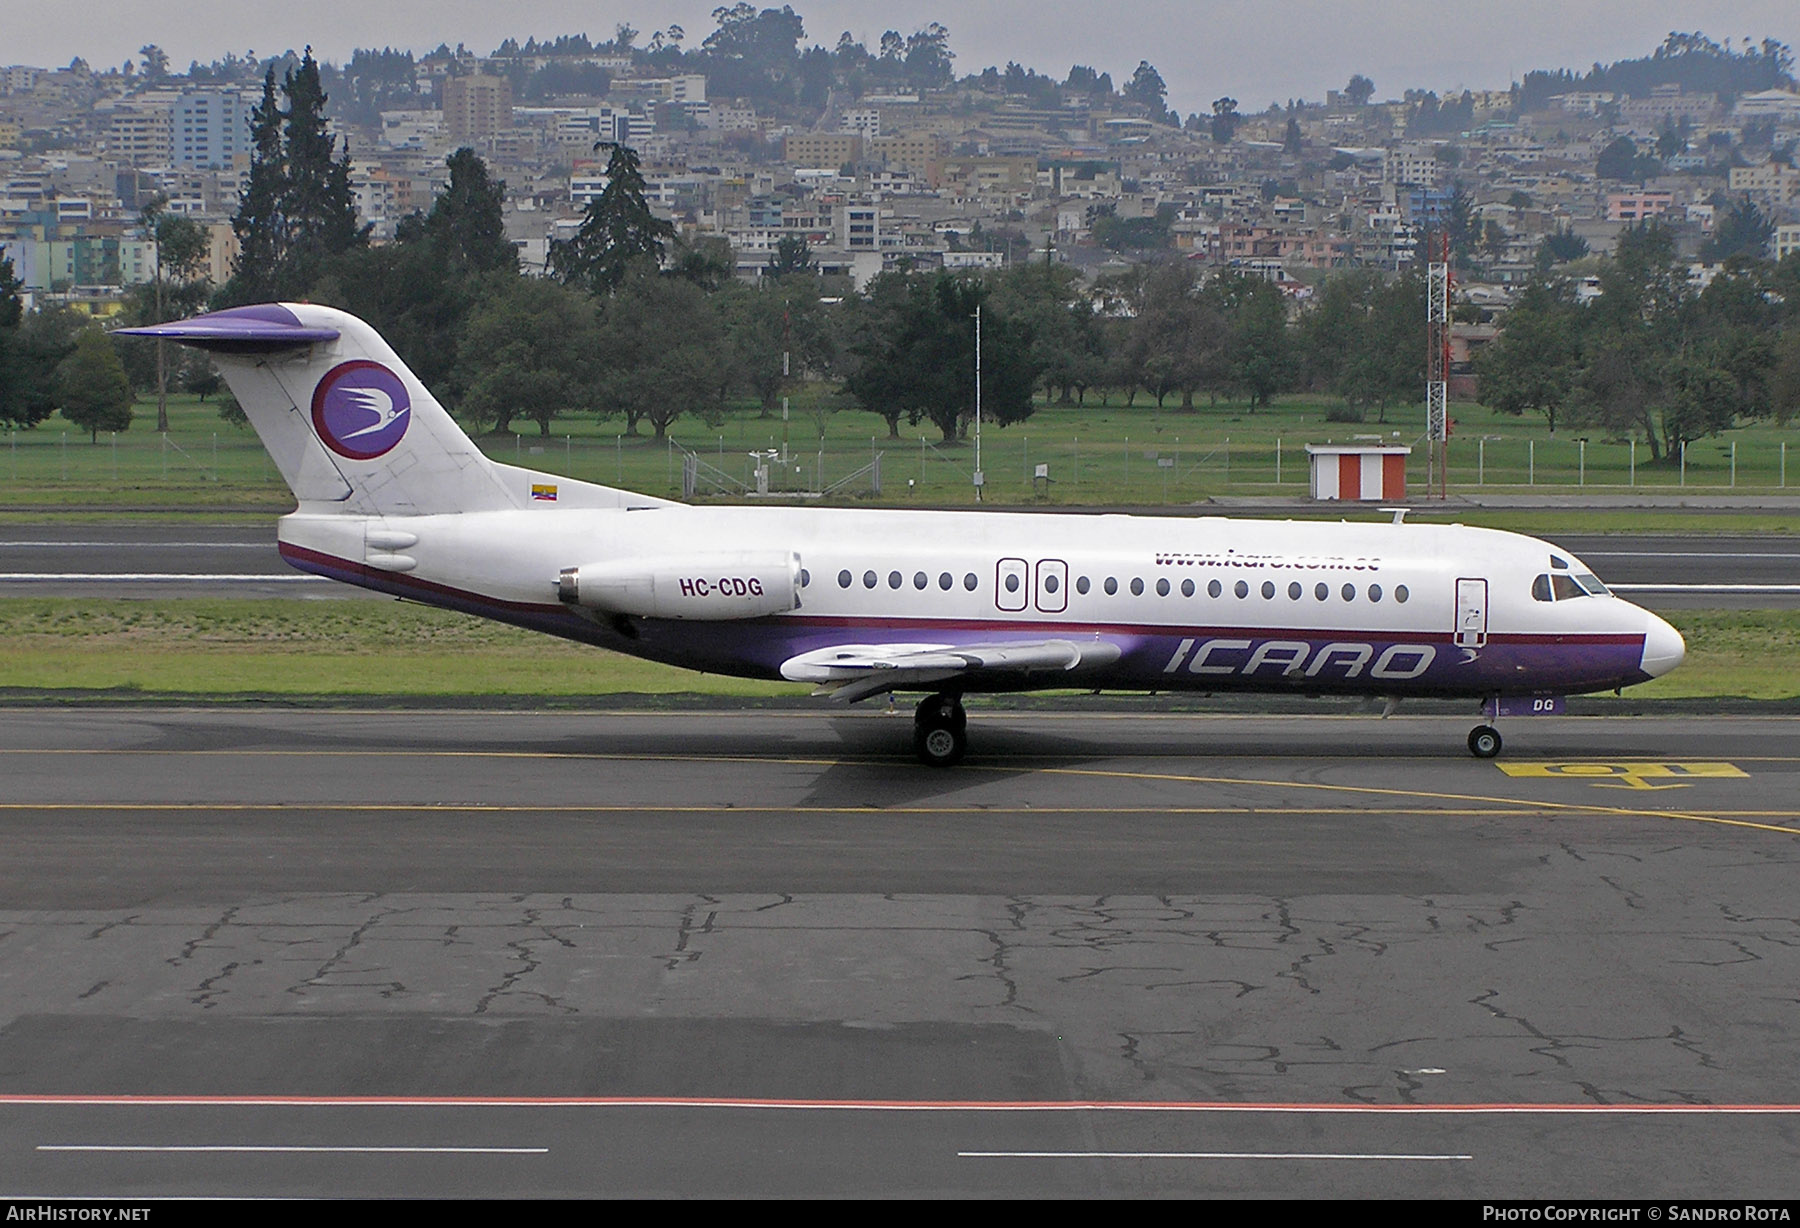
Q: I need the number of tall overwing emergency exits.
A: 2